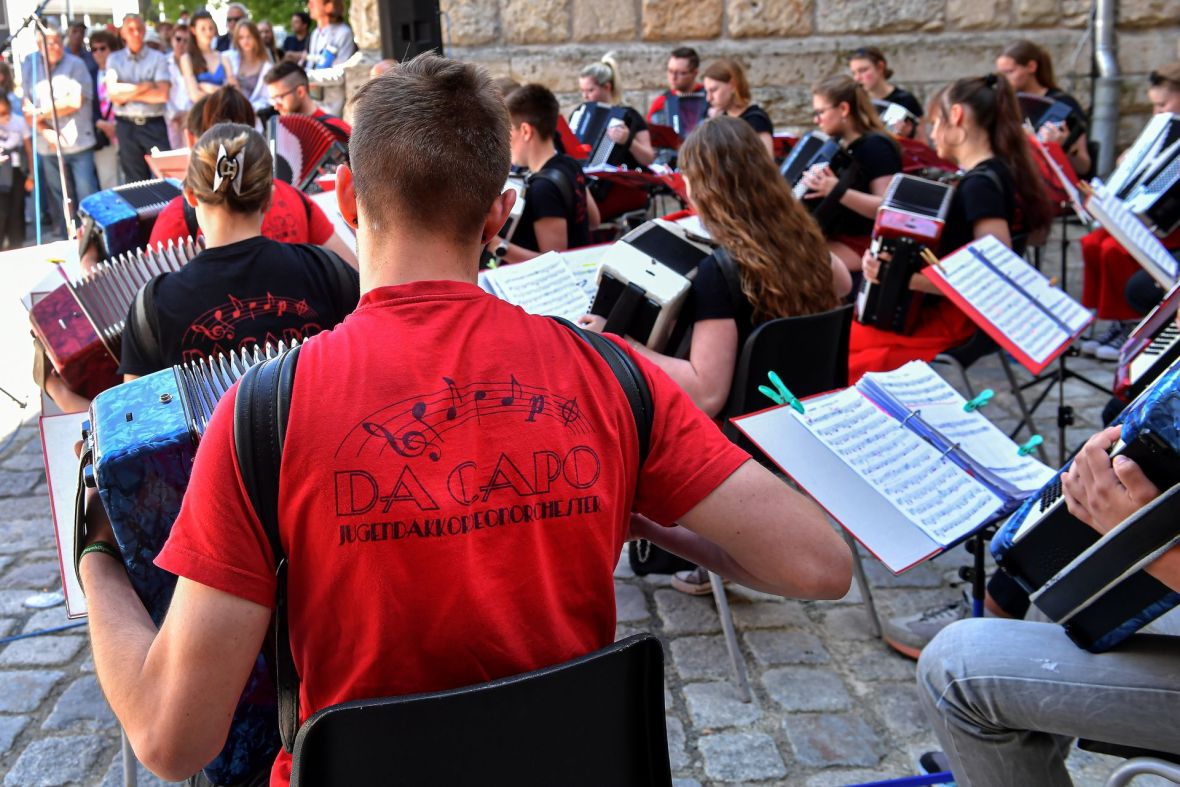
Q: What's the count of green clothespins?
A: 3